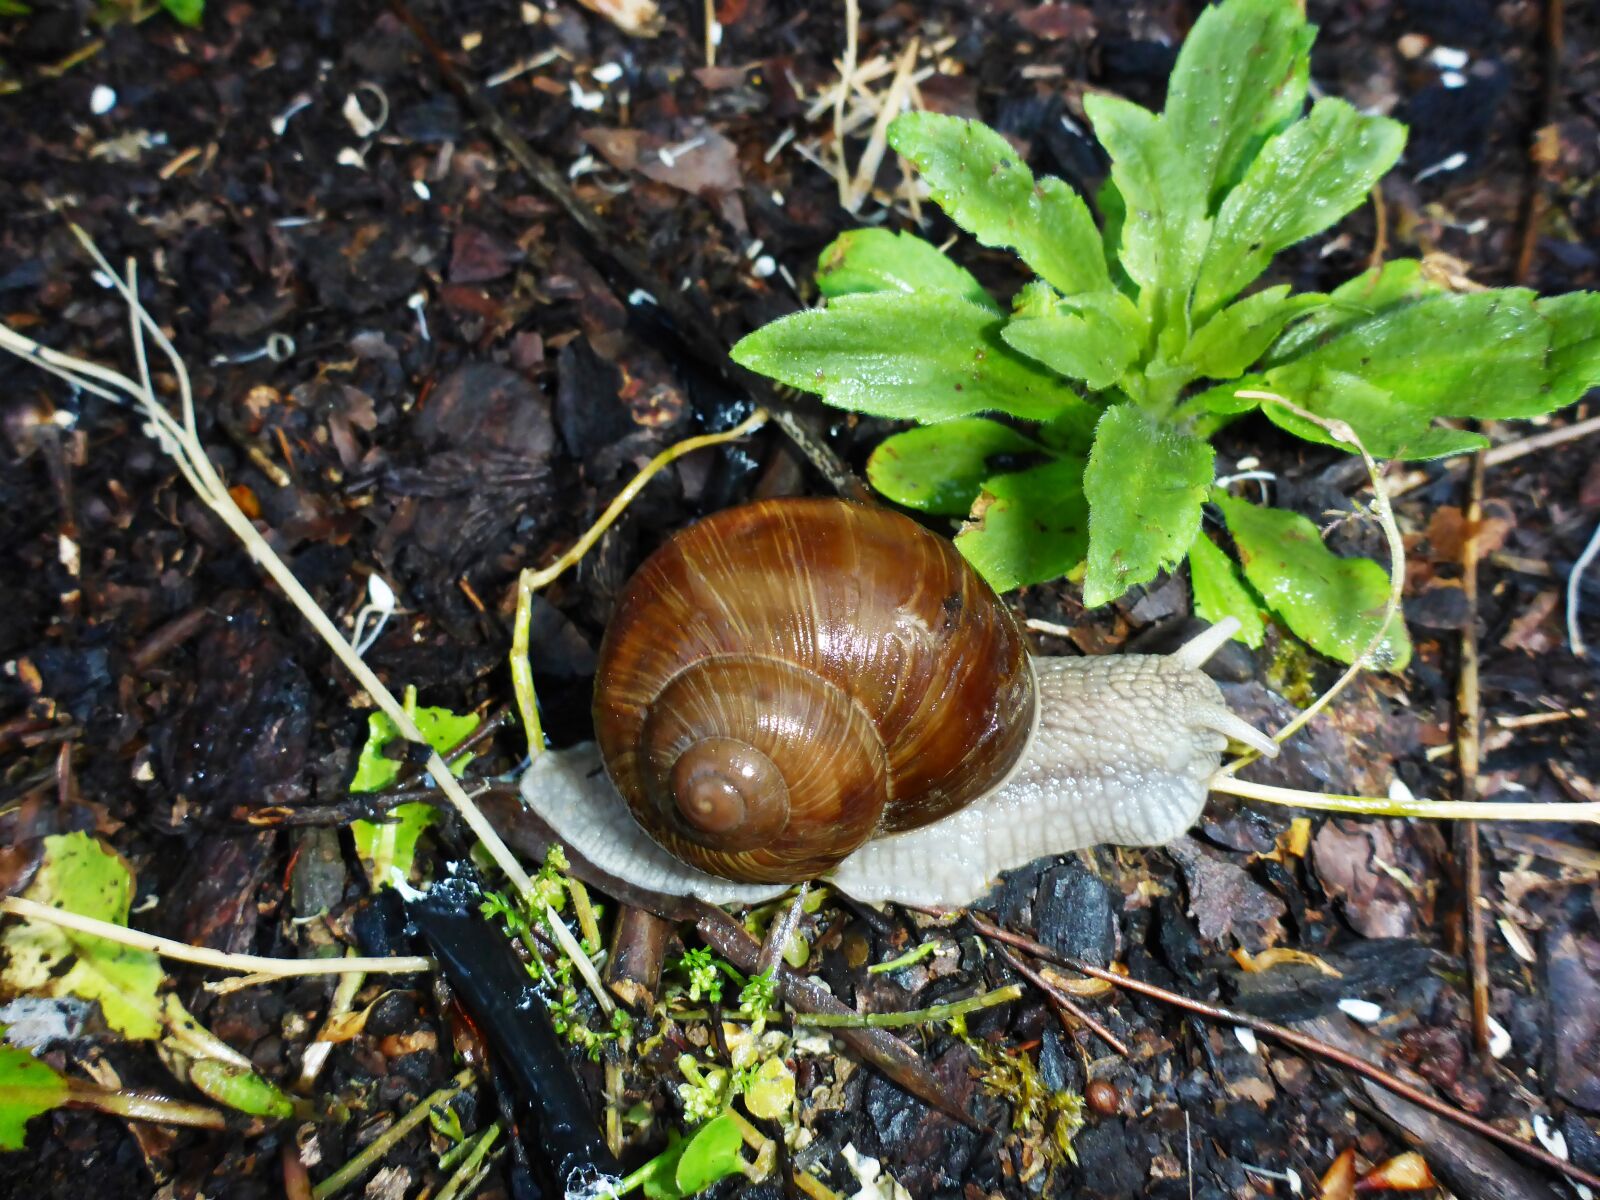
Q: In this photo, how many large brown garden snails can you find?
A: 1